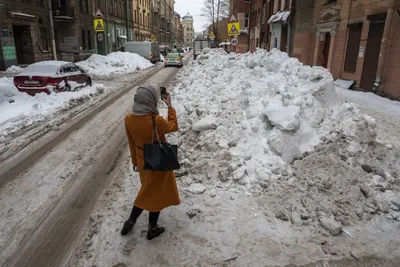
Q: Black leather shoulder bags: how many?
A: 1